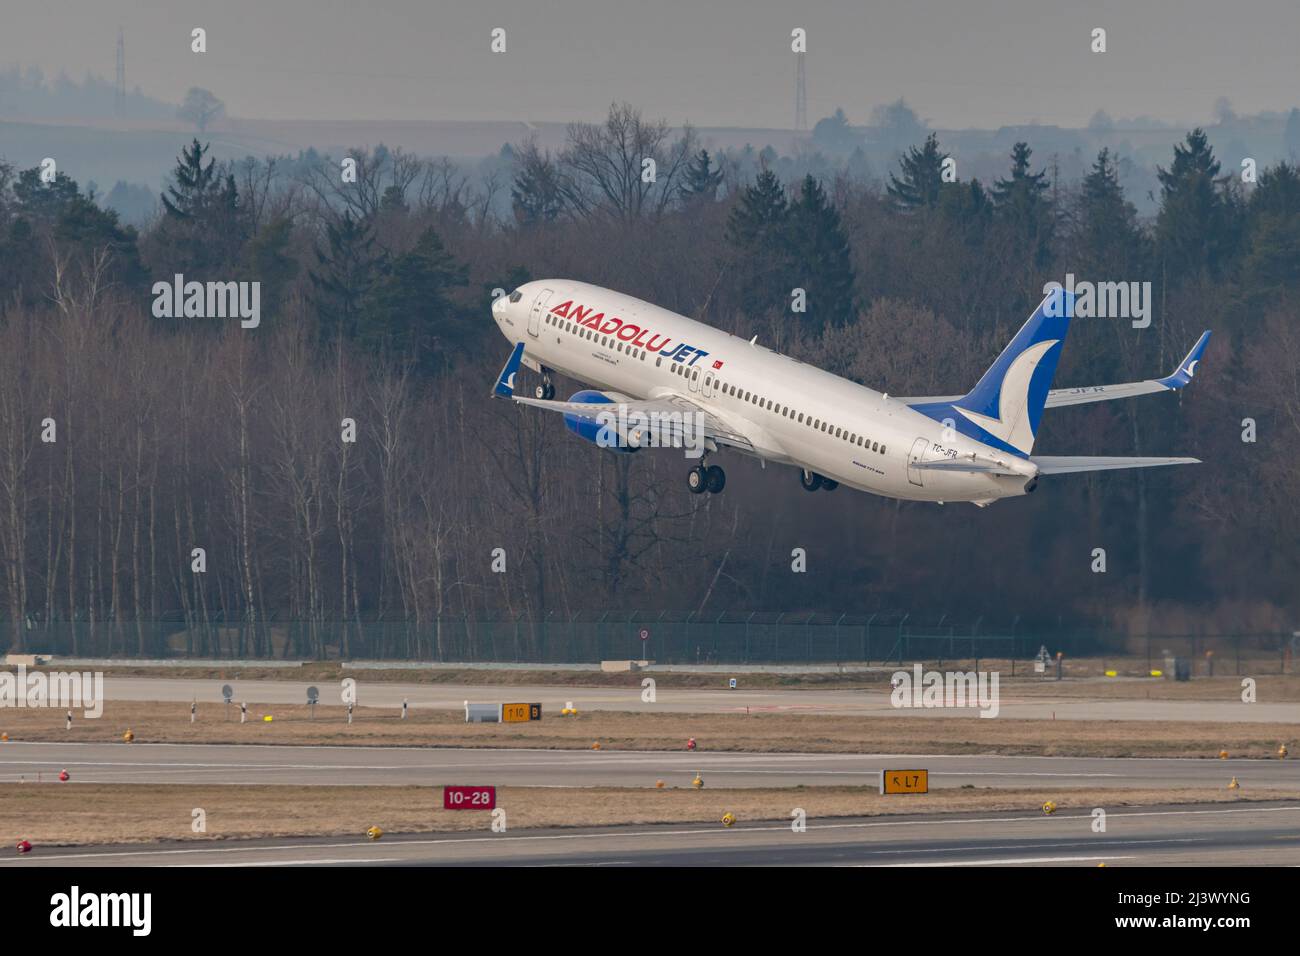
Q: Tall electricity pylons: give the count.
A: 2